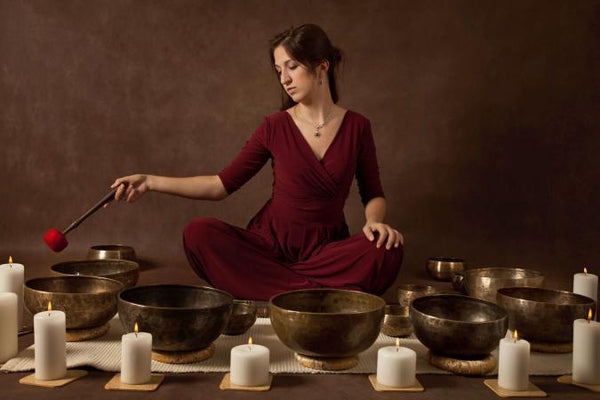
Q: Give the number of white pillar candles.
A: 9